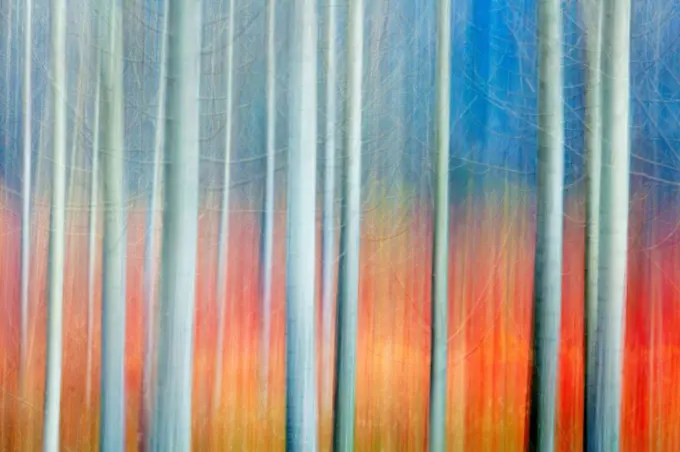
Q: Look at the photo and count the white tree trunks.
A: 15